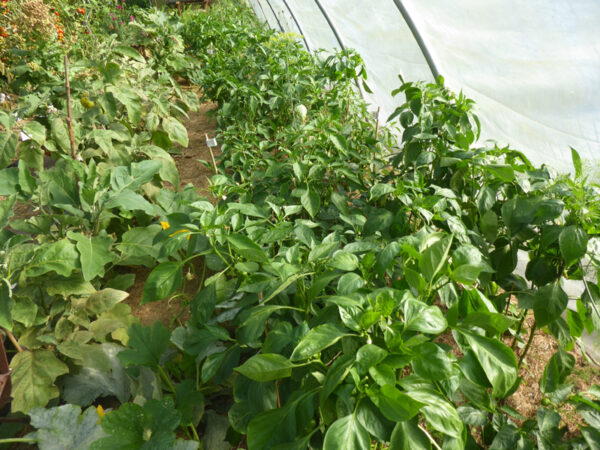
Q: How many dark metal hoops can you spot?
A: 5